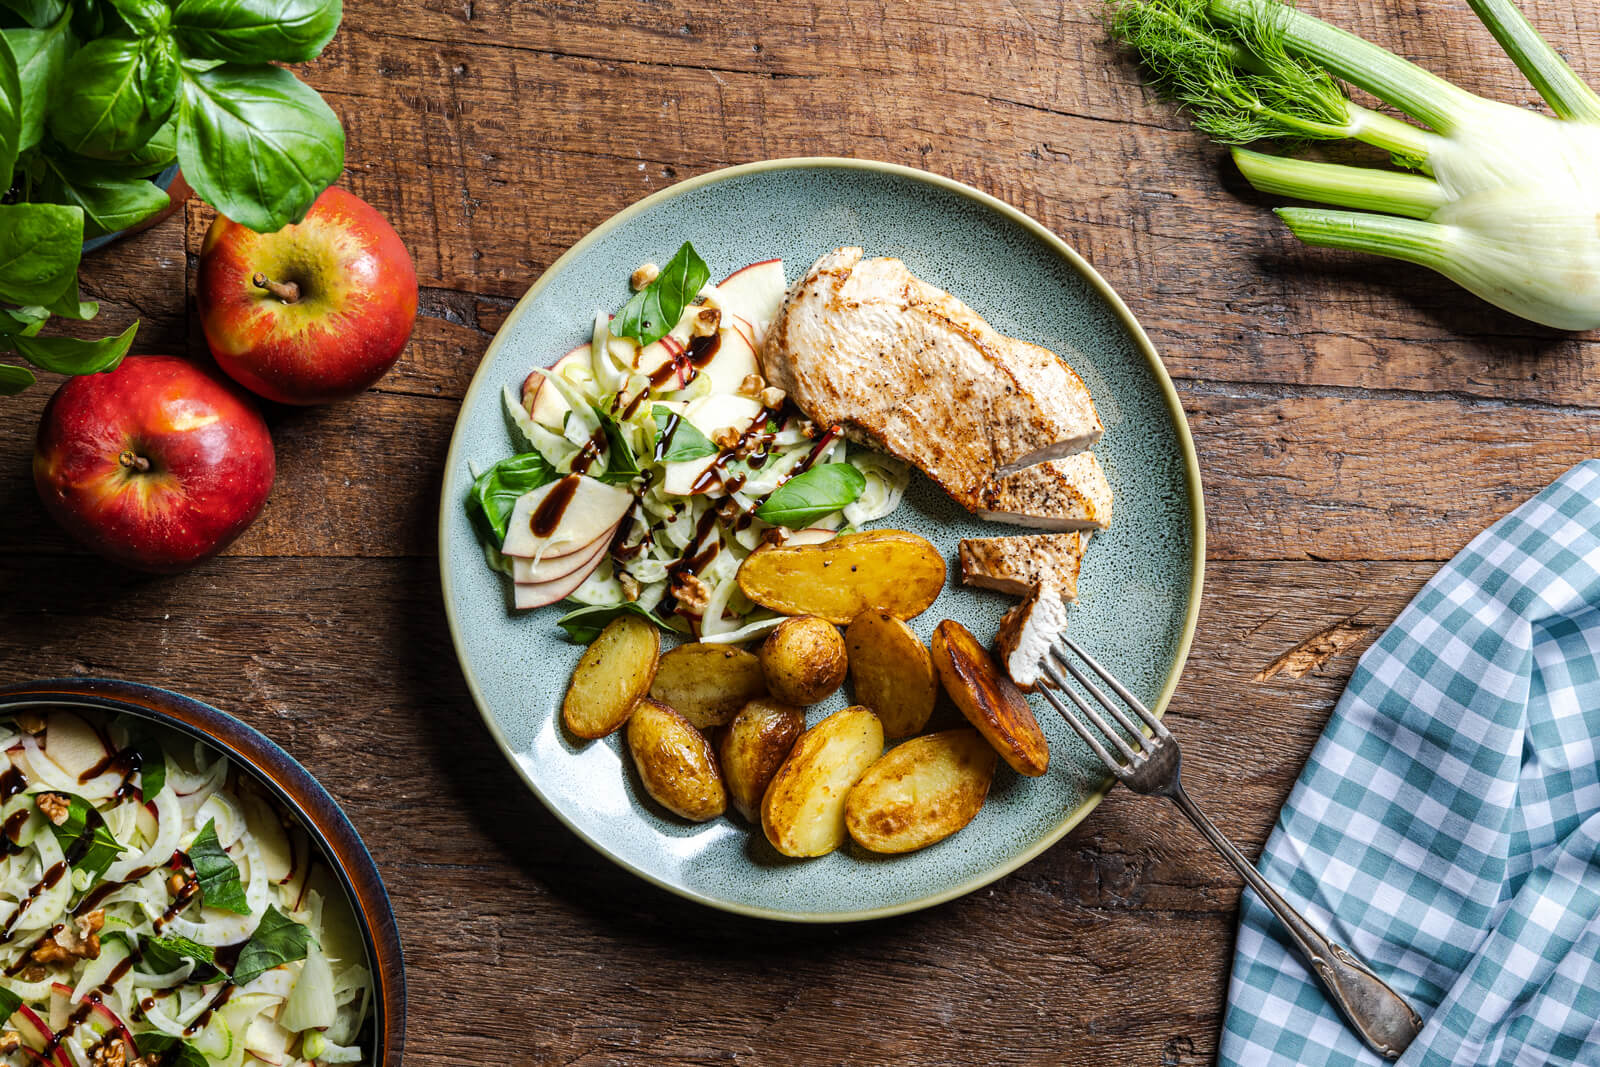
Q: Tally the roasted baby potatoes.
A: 10